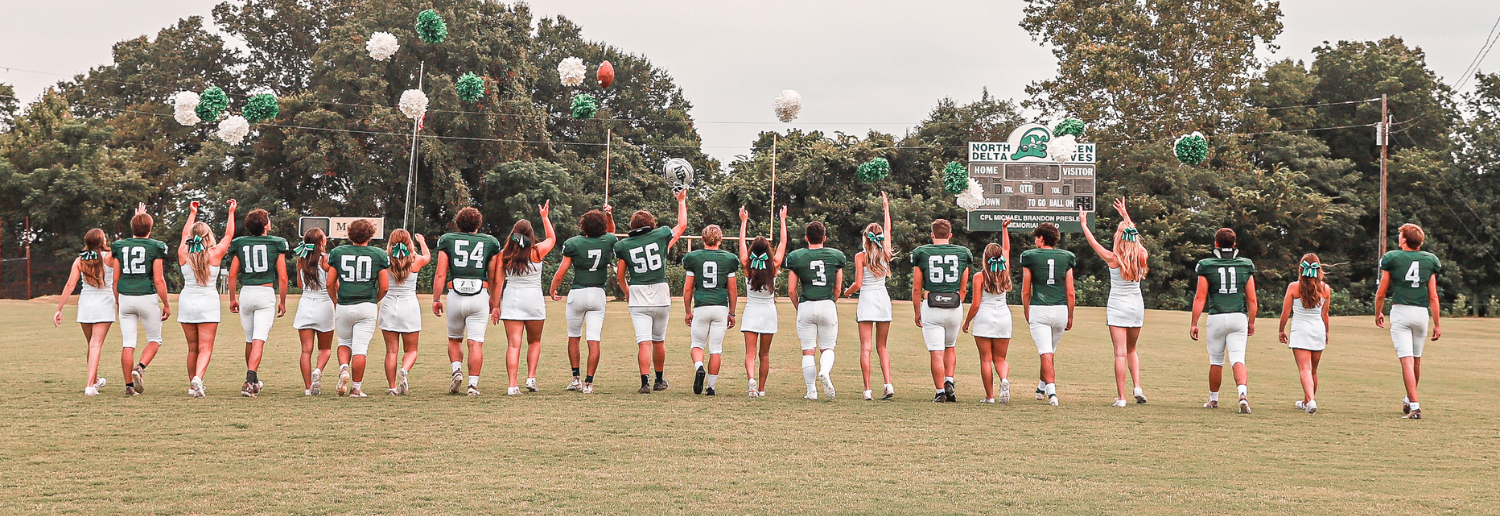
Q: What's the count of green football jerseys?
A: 12